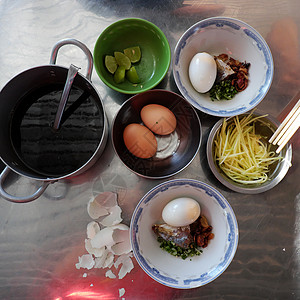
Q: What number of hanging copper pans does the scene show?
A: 0